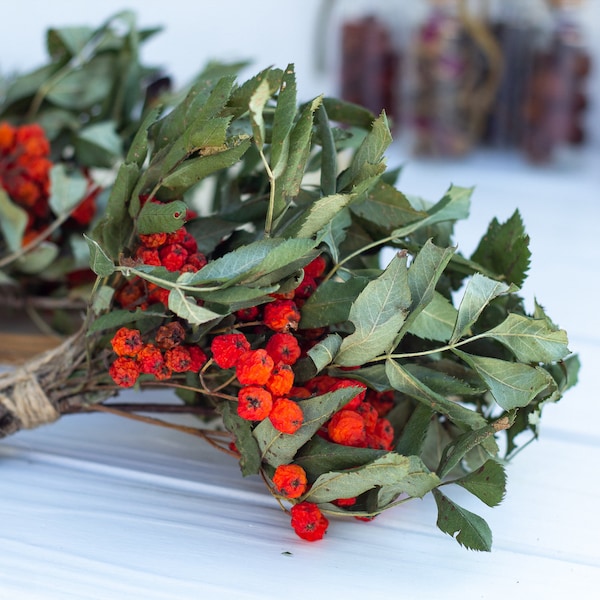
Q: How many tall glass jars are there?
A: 4